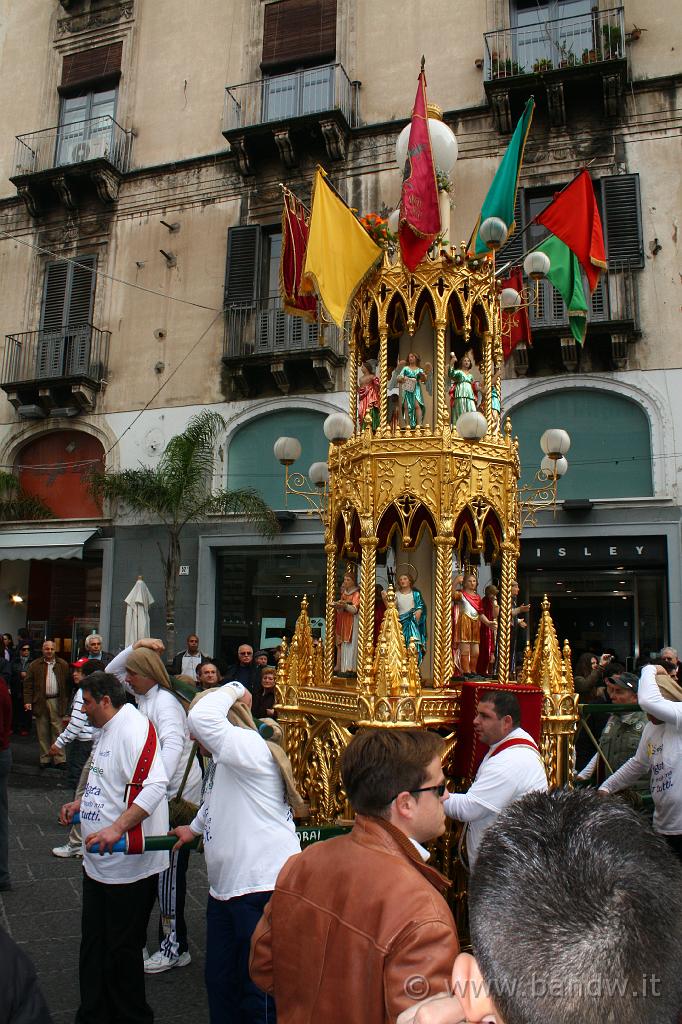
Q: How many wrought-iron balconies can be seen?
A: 6